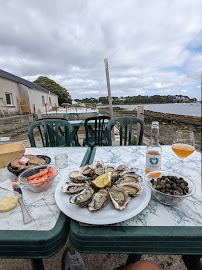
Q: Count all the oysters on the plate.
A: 12